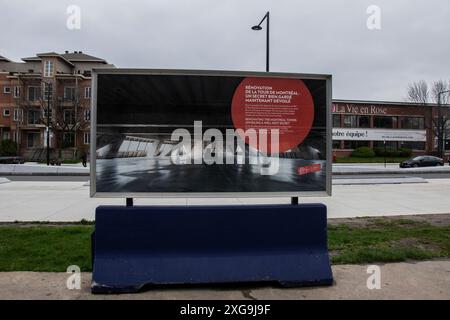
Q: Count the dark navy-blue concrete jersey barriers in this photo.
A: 1